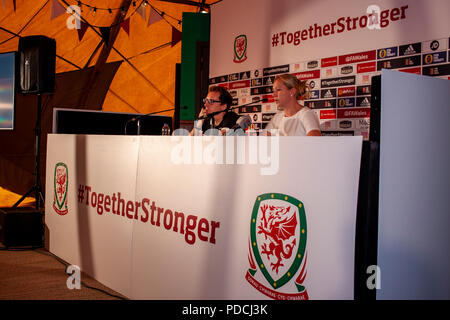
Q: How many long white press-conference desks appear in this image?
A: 1